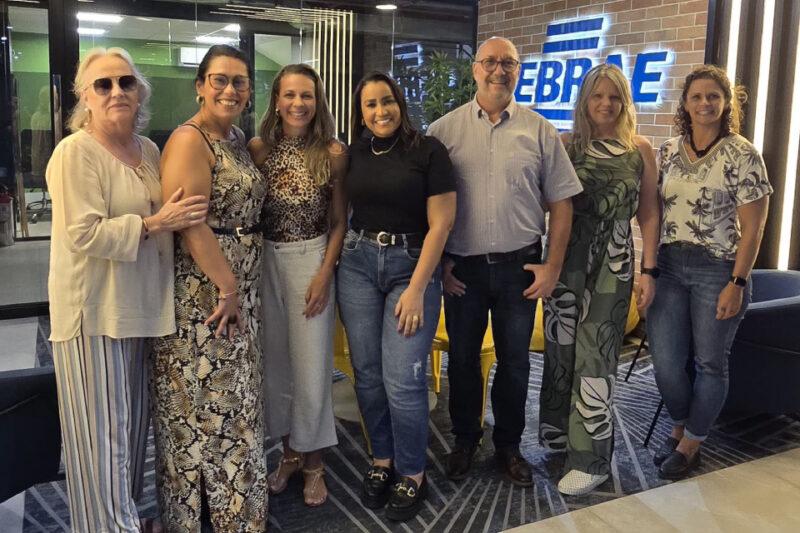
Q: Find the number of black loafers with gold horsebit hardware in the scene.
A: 2